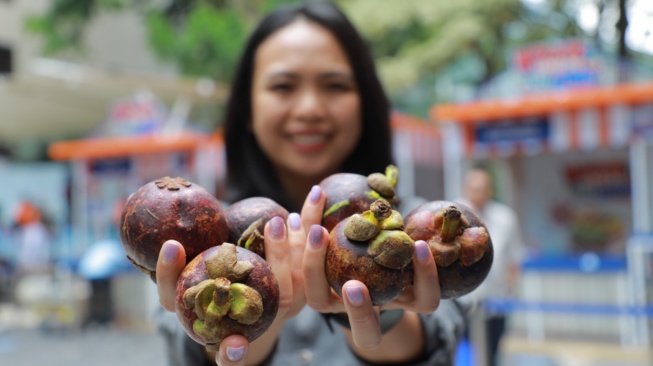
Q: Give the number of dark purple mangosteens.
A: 6